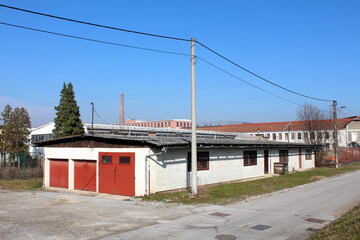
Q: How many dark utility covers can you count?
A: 5